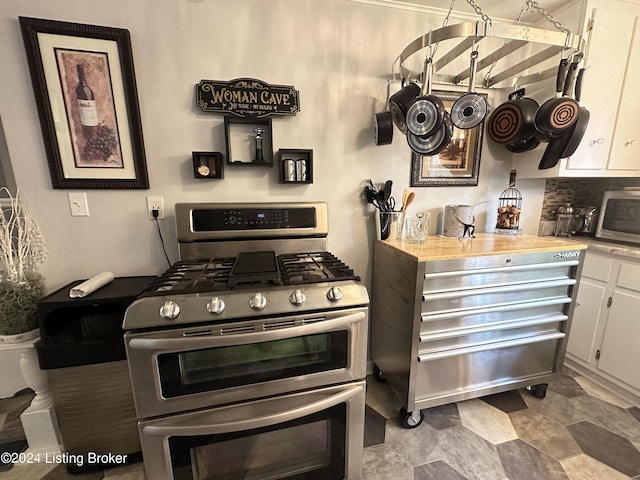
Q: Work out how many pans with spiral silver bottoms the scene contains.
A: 3